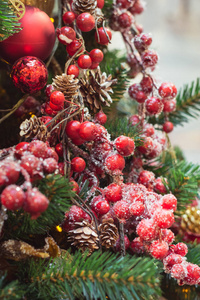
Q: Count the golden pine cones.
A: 1